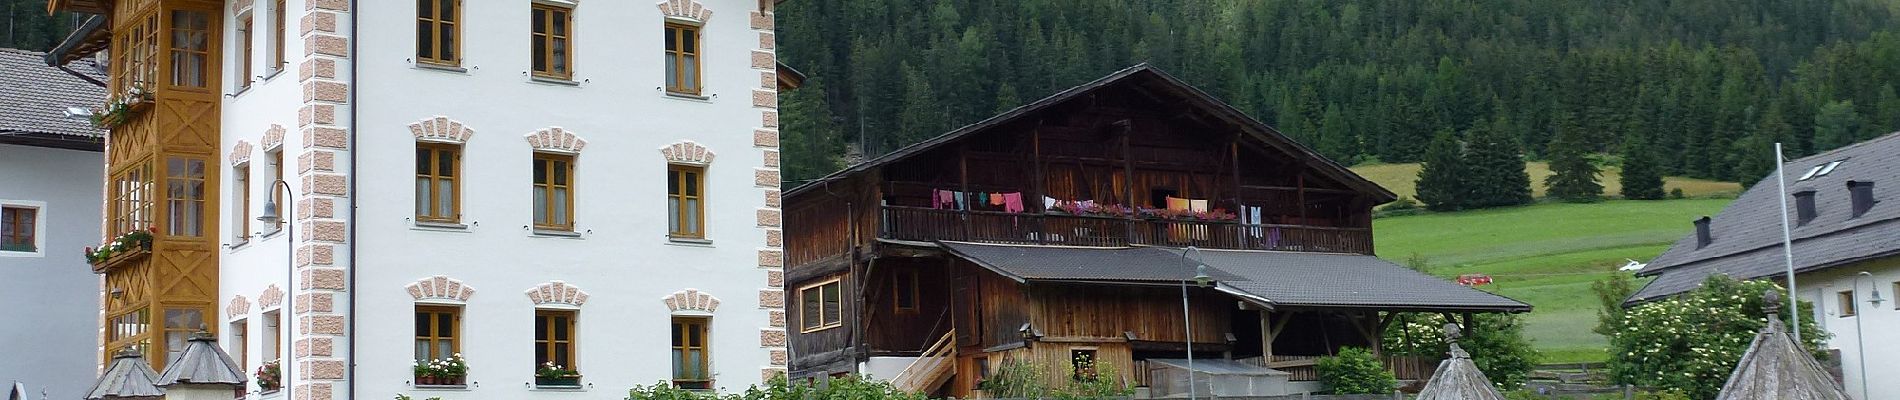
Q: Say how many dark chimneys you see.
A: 3